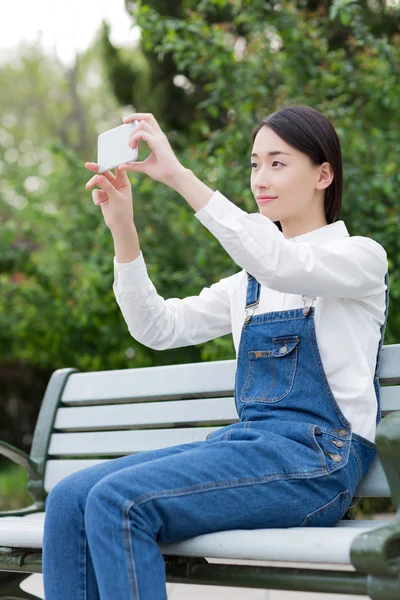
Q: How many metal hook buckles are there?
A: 2